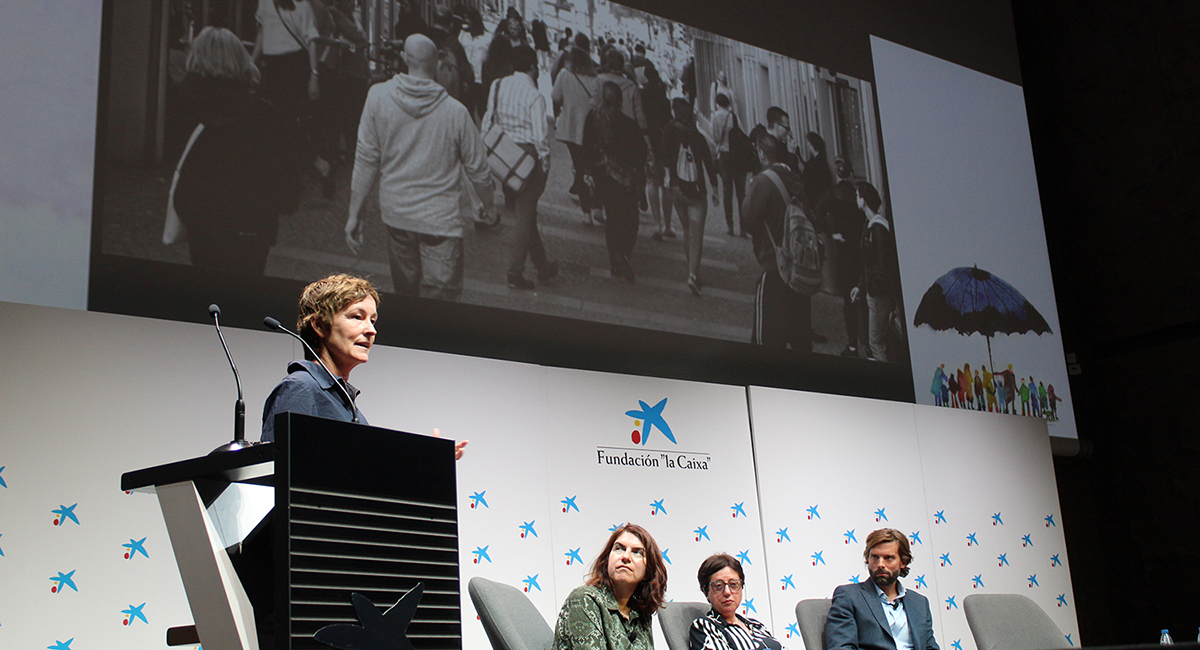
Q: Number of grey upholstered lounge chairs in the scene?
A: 4